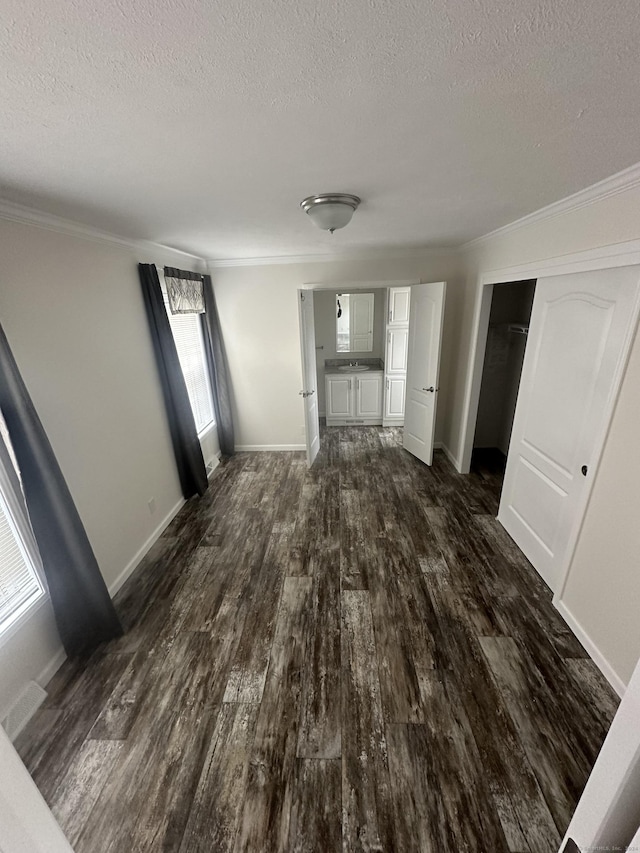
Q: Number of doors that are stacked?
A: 3